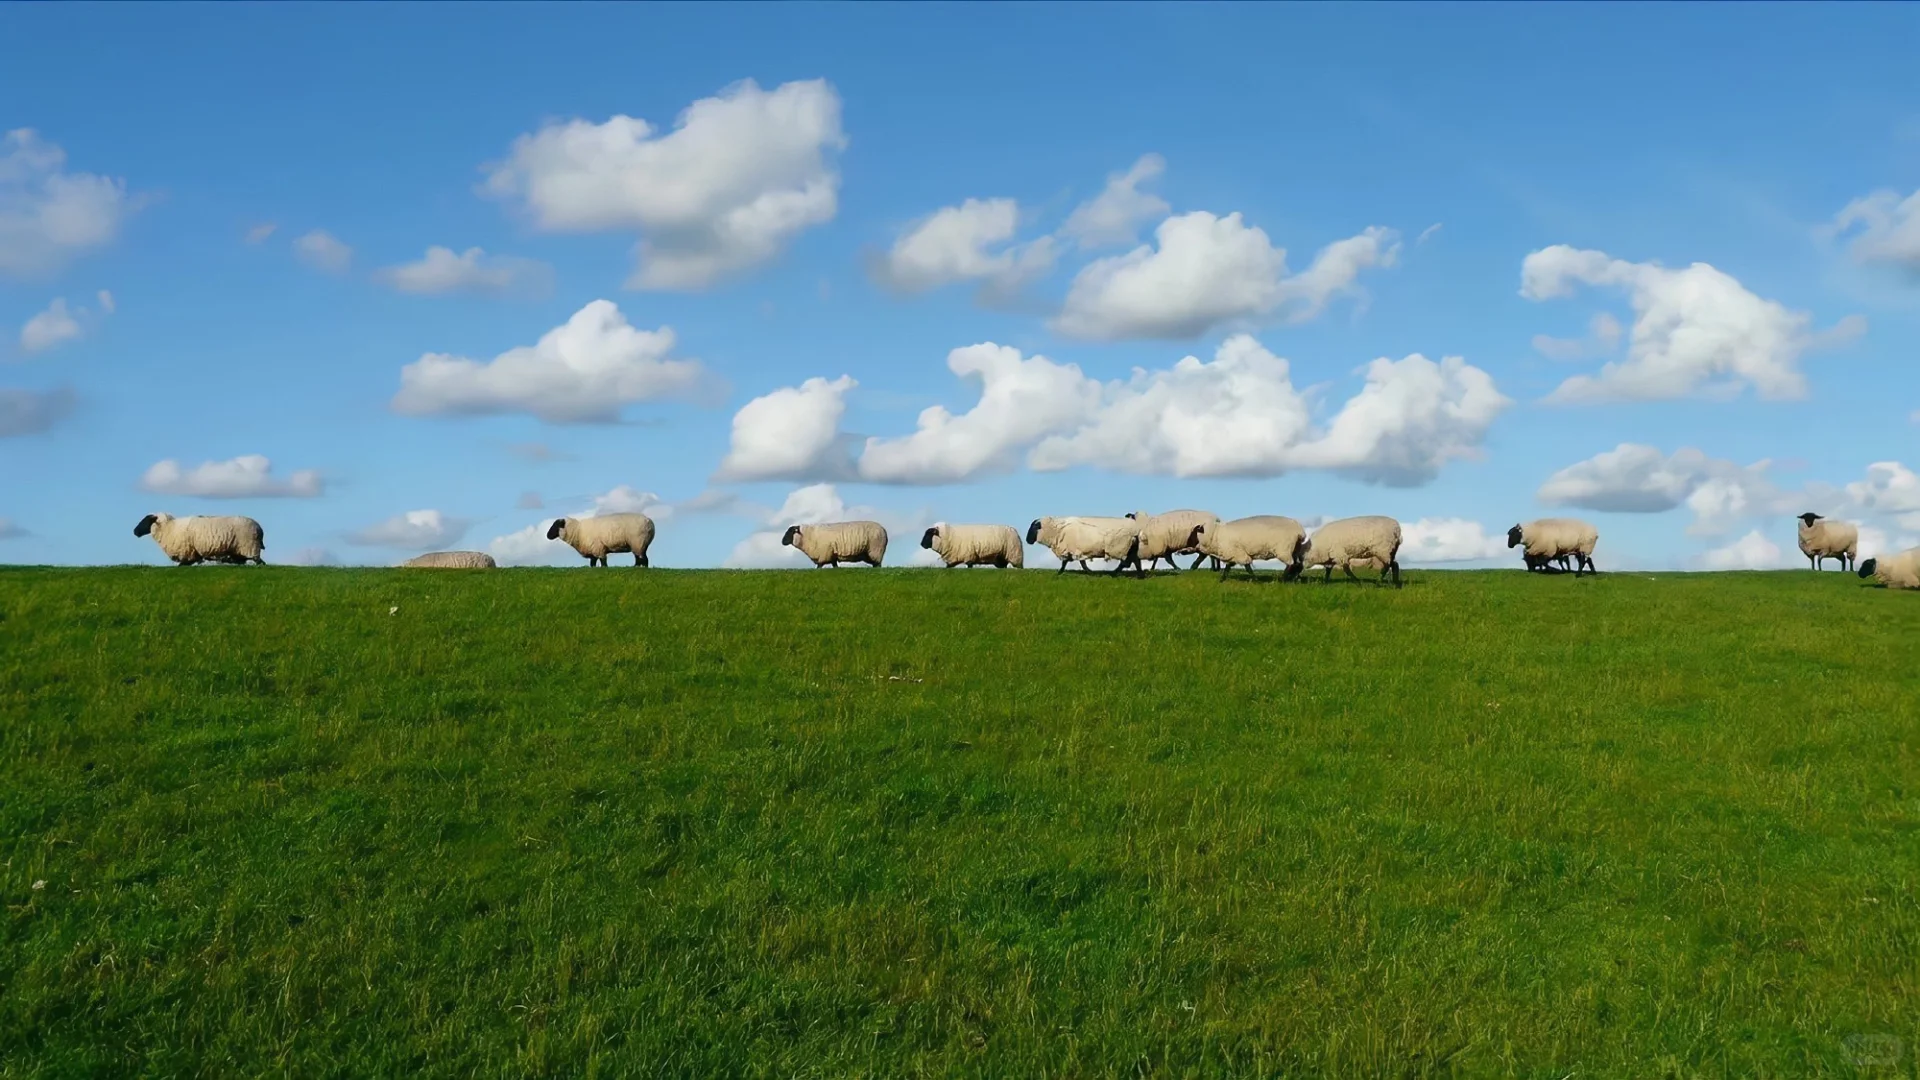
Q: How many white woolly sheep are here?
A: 12